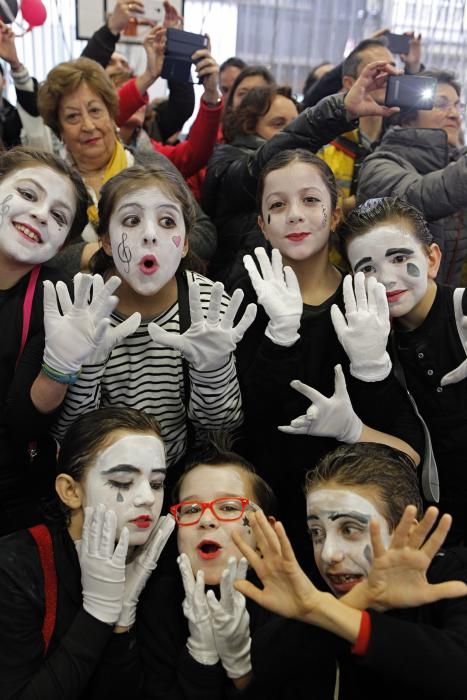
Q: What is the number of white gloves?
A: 11